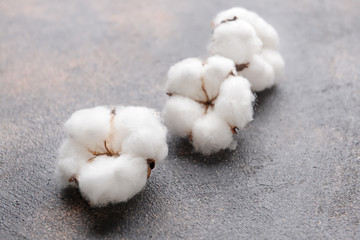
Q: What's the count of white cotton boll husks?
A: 3